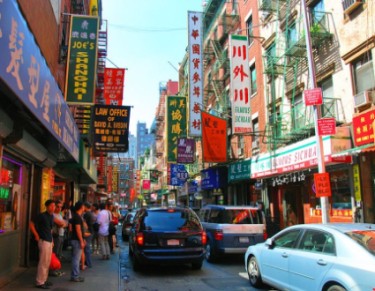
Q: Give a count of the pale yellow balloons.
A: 0